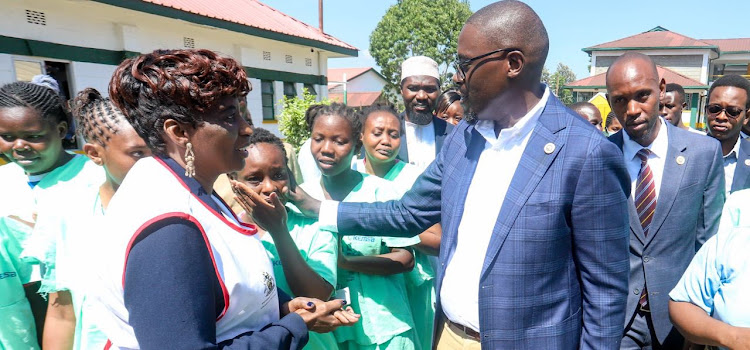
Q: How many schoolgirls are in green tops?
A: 5